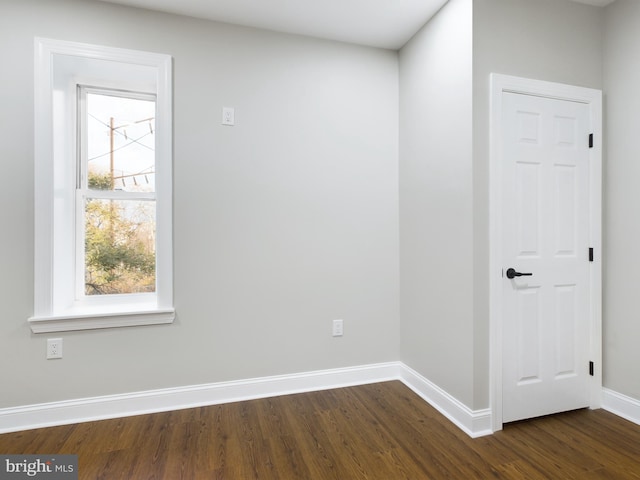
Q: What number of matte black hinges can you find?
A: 3